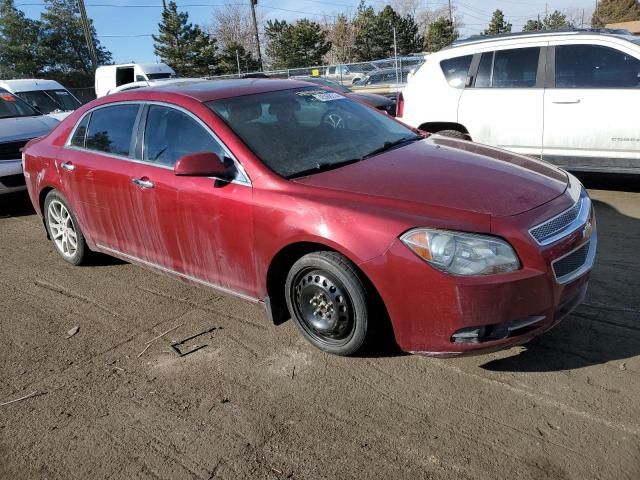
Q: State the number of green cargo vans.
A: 0